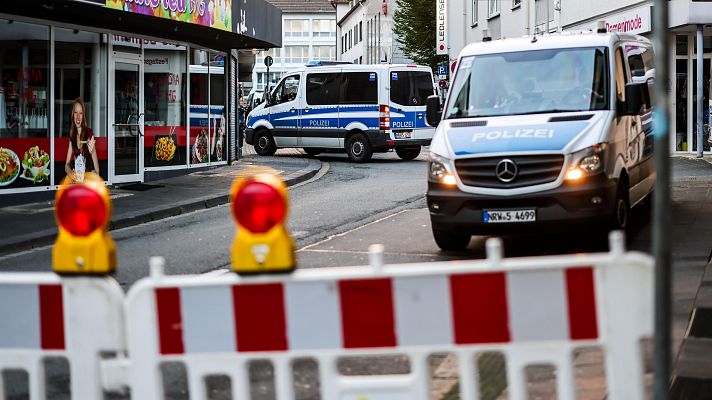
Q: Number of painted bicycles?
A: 0